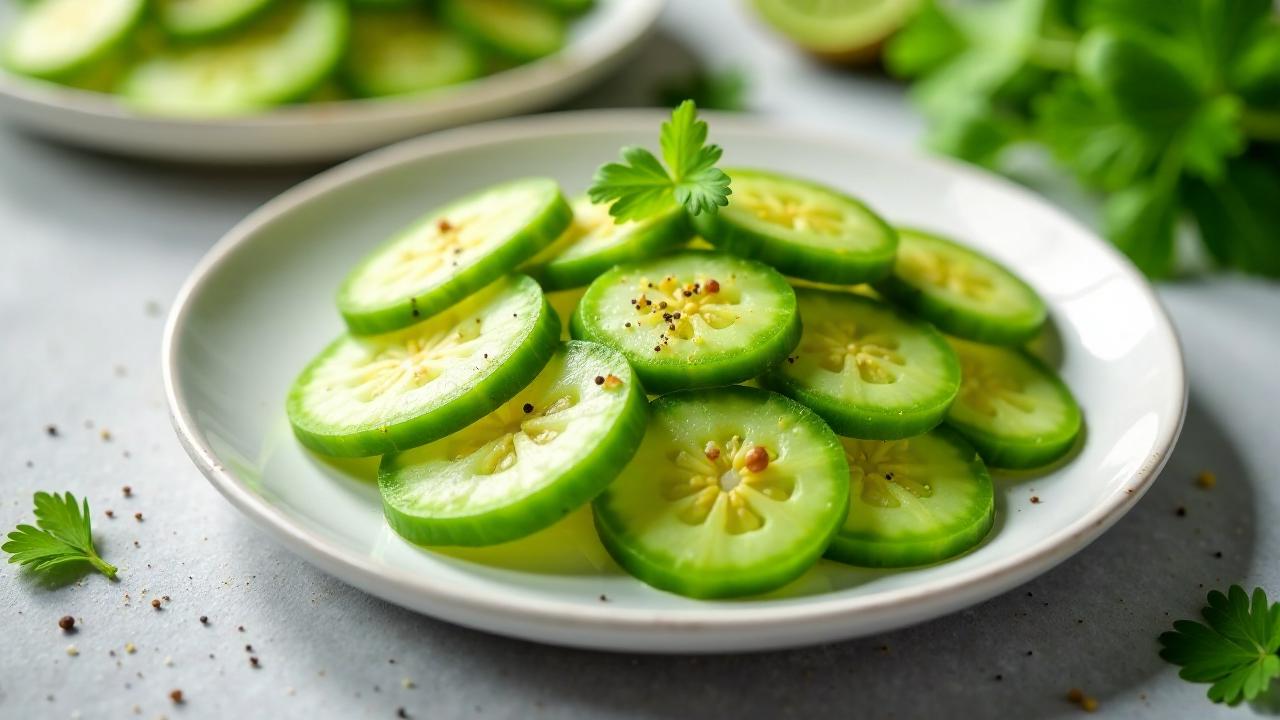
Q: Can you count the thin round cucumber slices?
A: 11